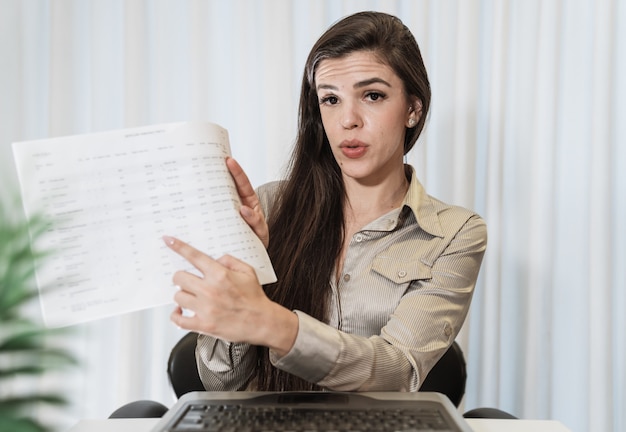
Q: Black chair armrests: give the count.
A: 2